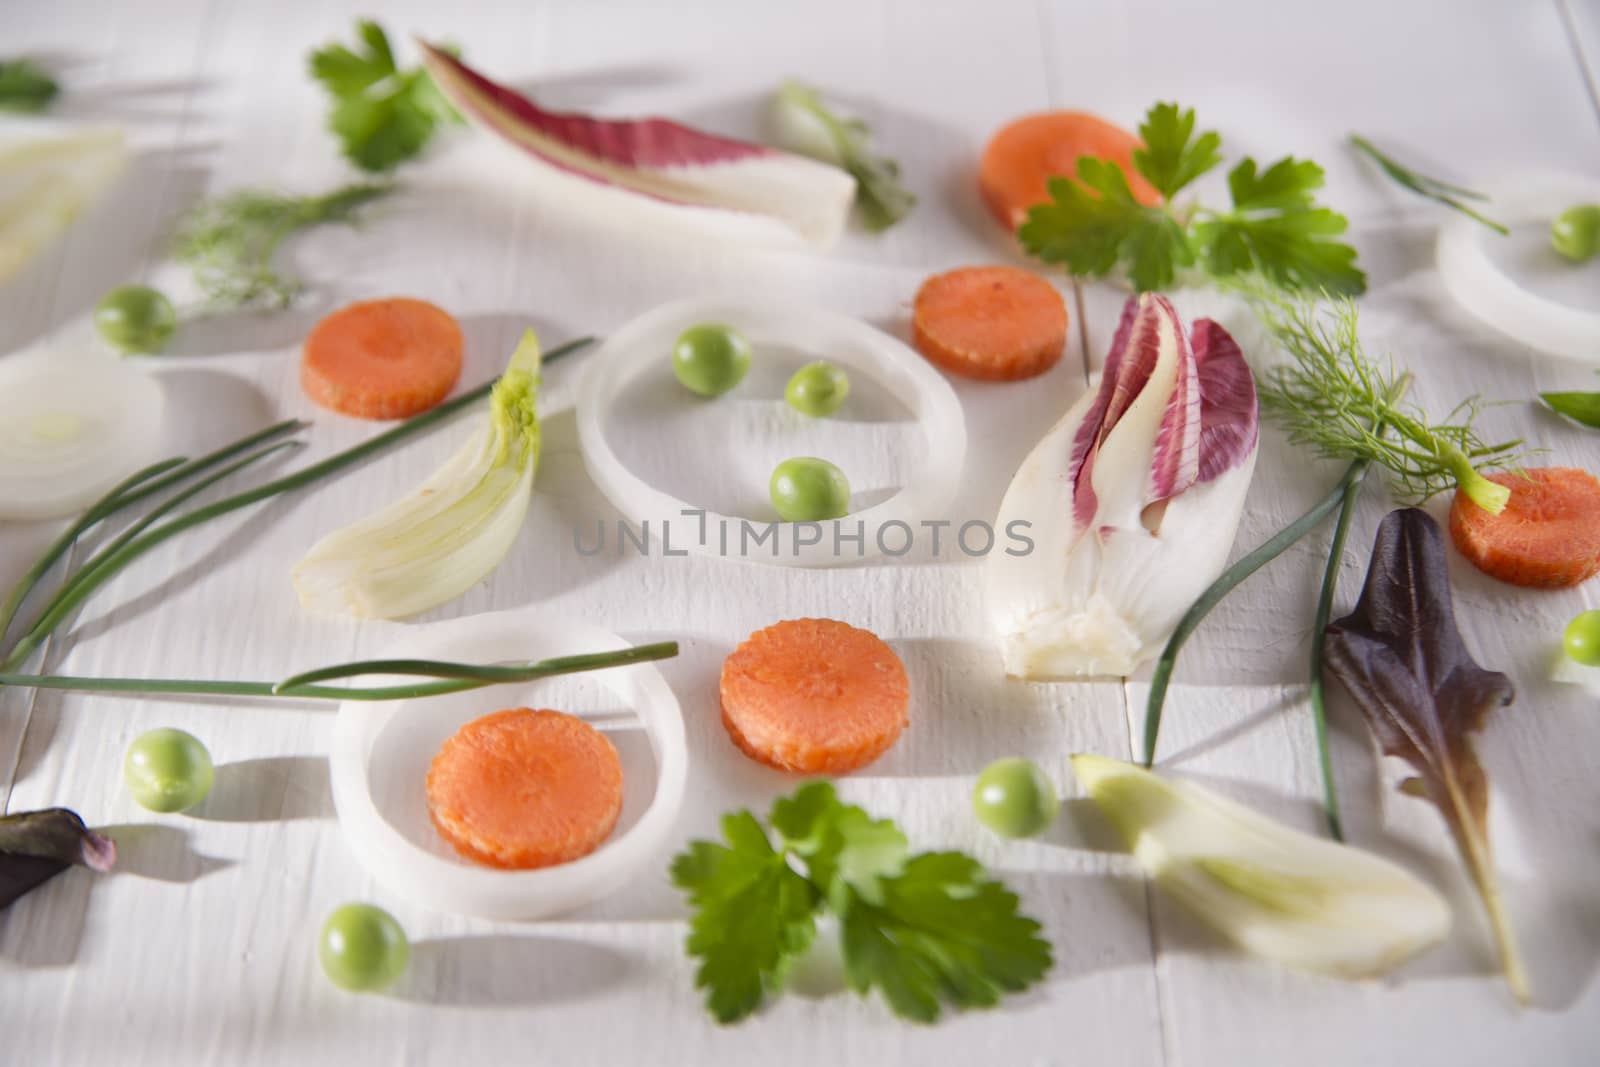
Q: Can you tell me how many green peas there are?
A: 9